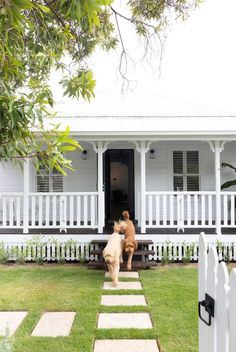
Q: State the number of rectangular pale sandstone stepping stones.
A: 7